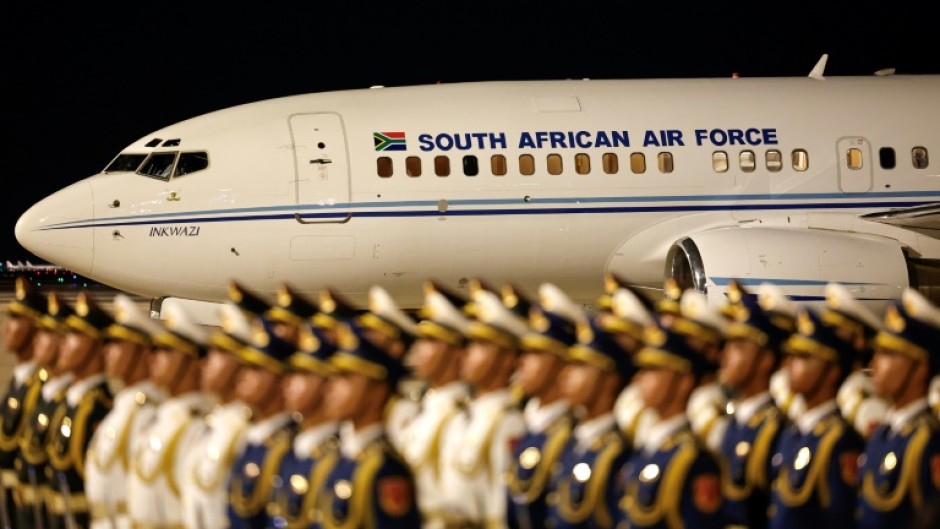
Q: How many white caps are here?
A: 12